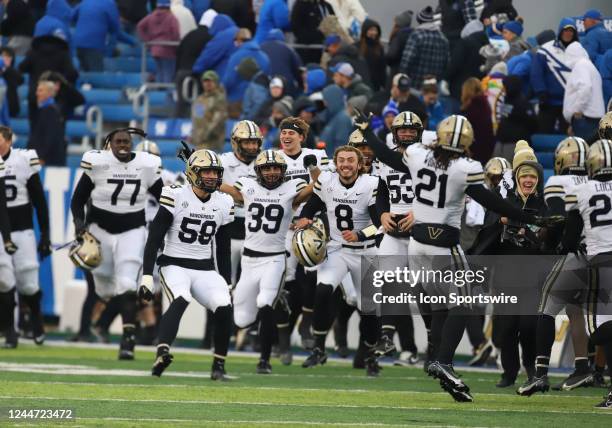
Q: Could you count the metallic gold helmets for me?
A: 13